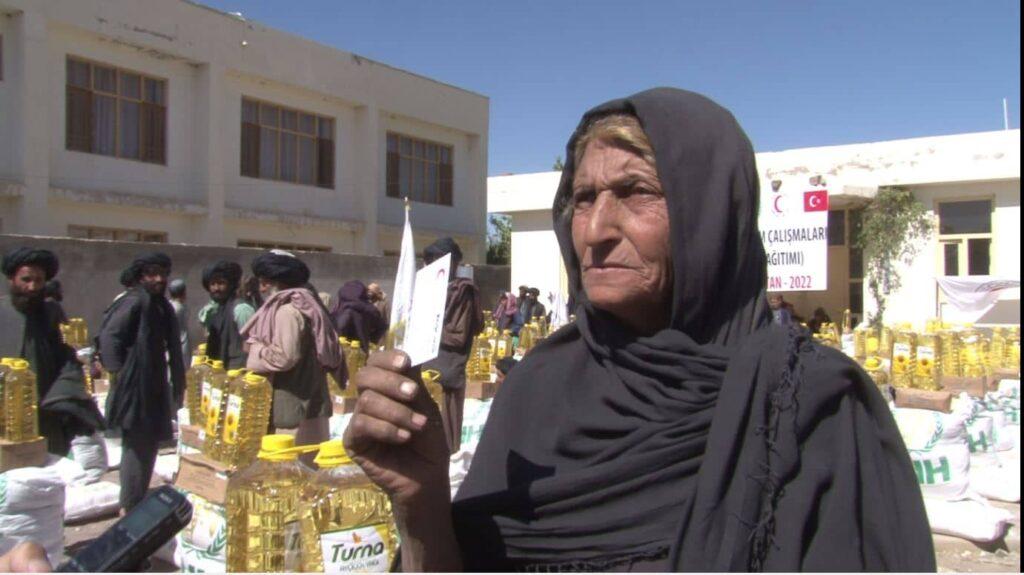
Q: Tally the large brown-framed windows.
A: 3